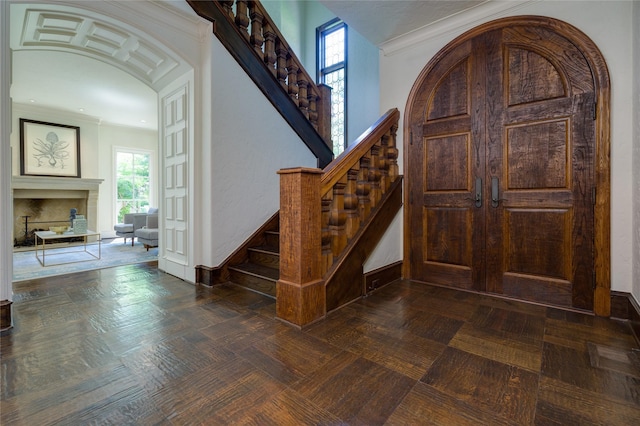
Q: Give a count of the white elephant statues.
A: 0